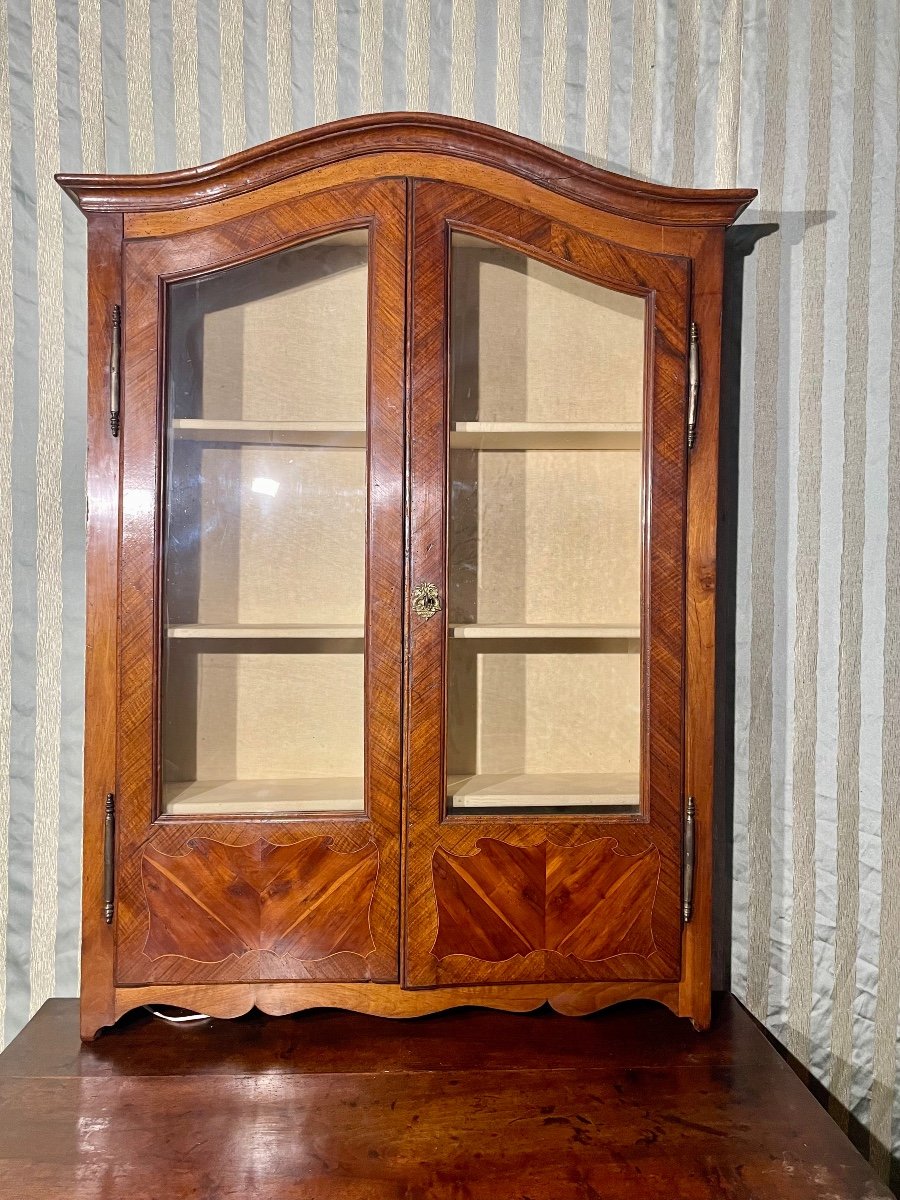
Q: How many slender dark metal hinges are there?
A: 4